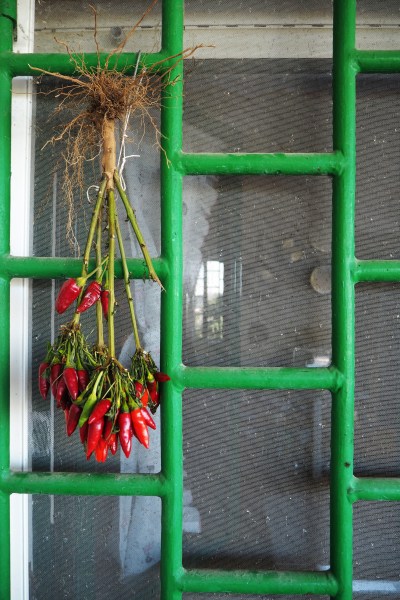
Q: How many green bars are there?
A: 12